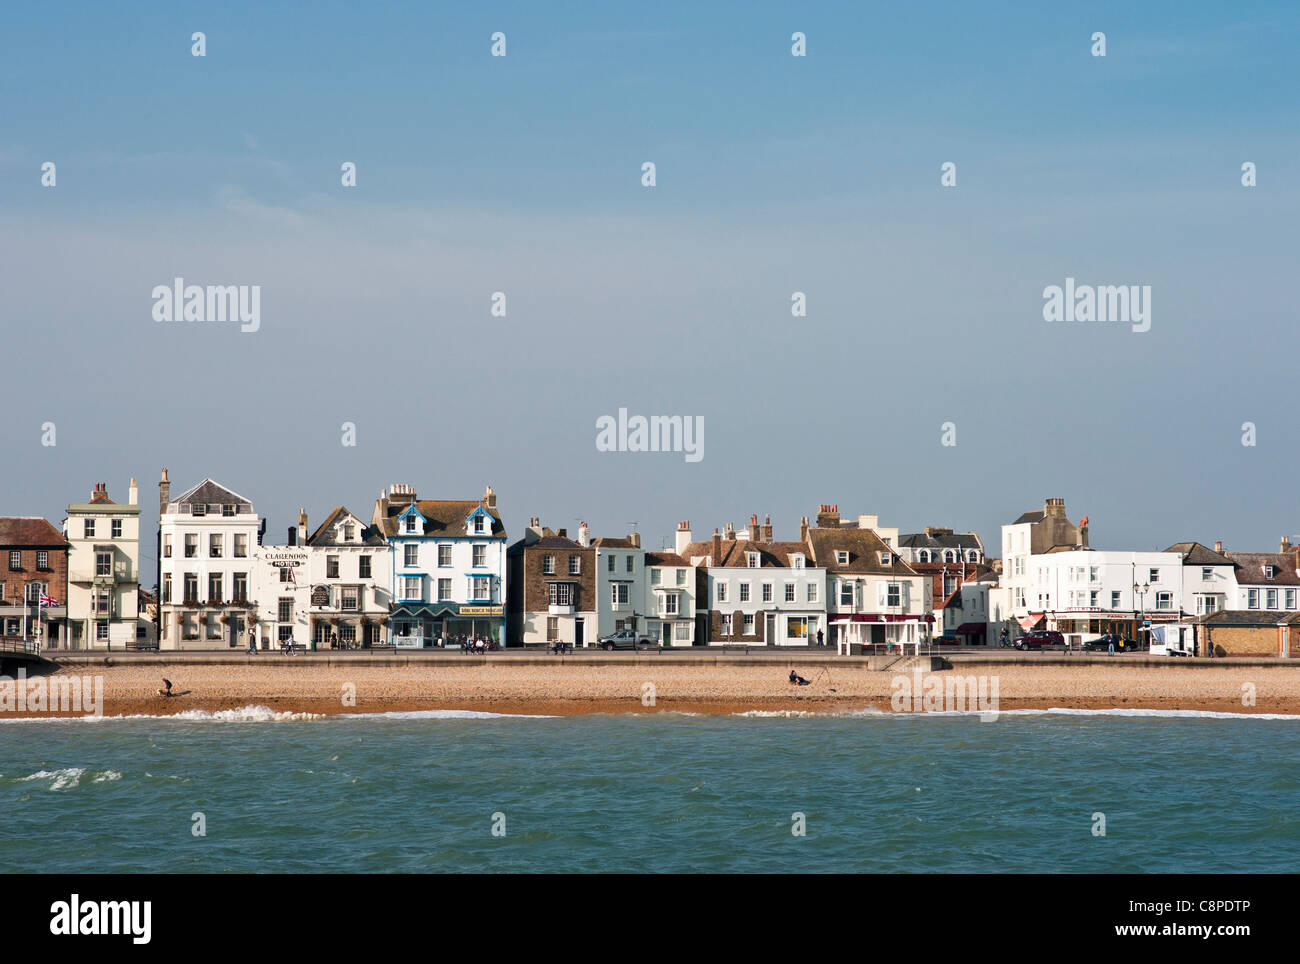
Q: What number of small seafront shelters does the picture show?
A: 1